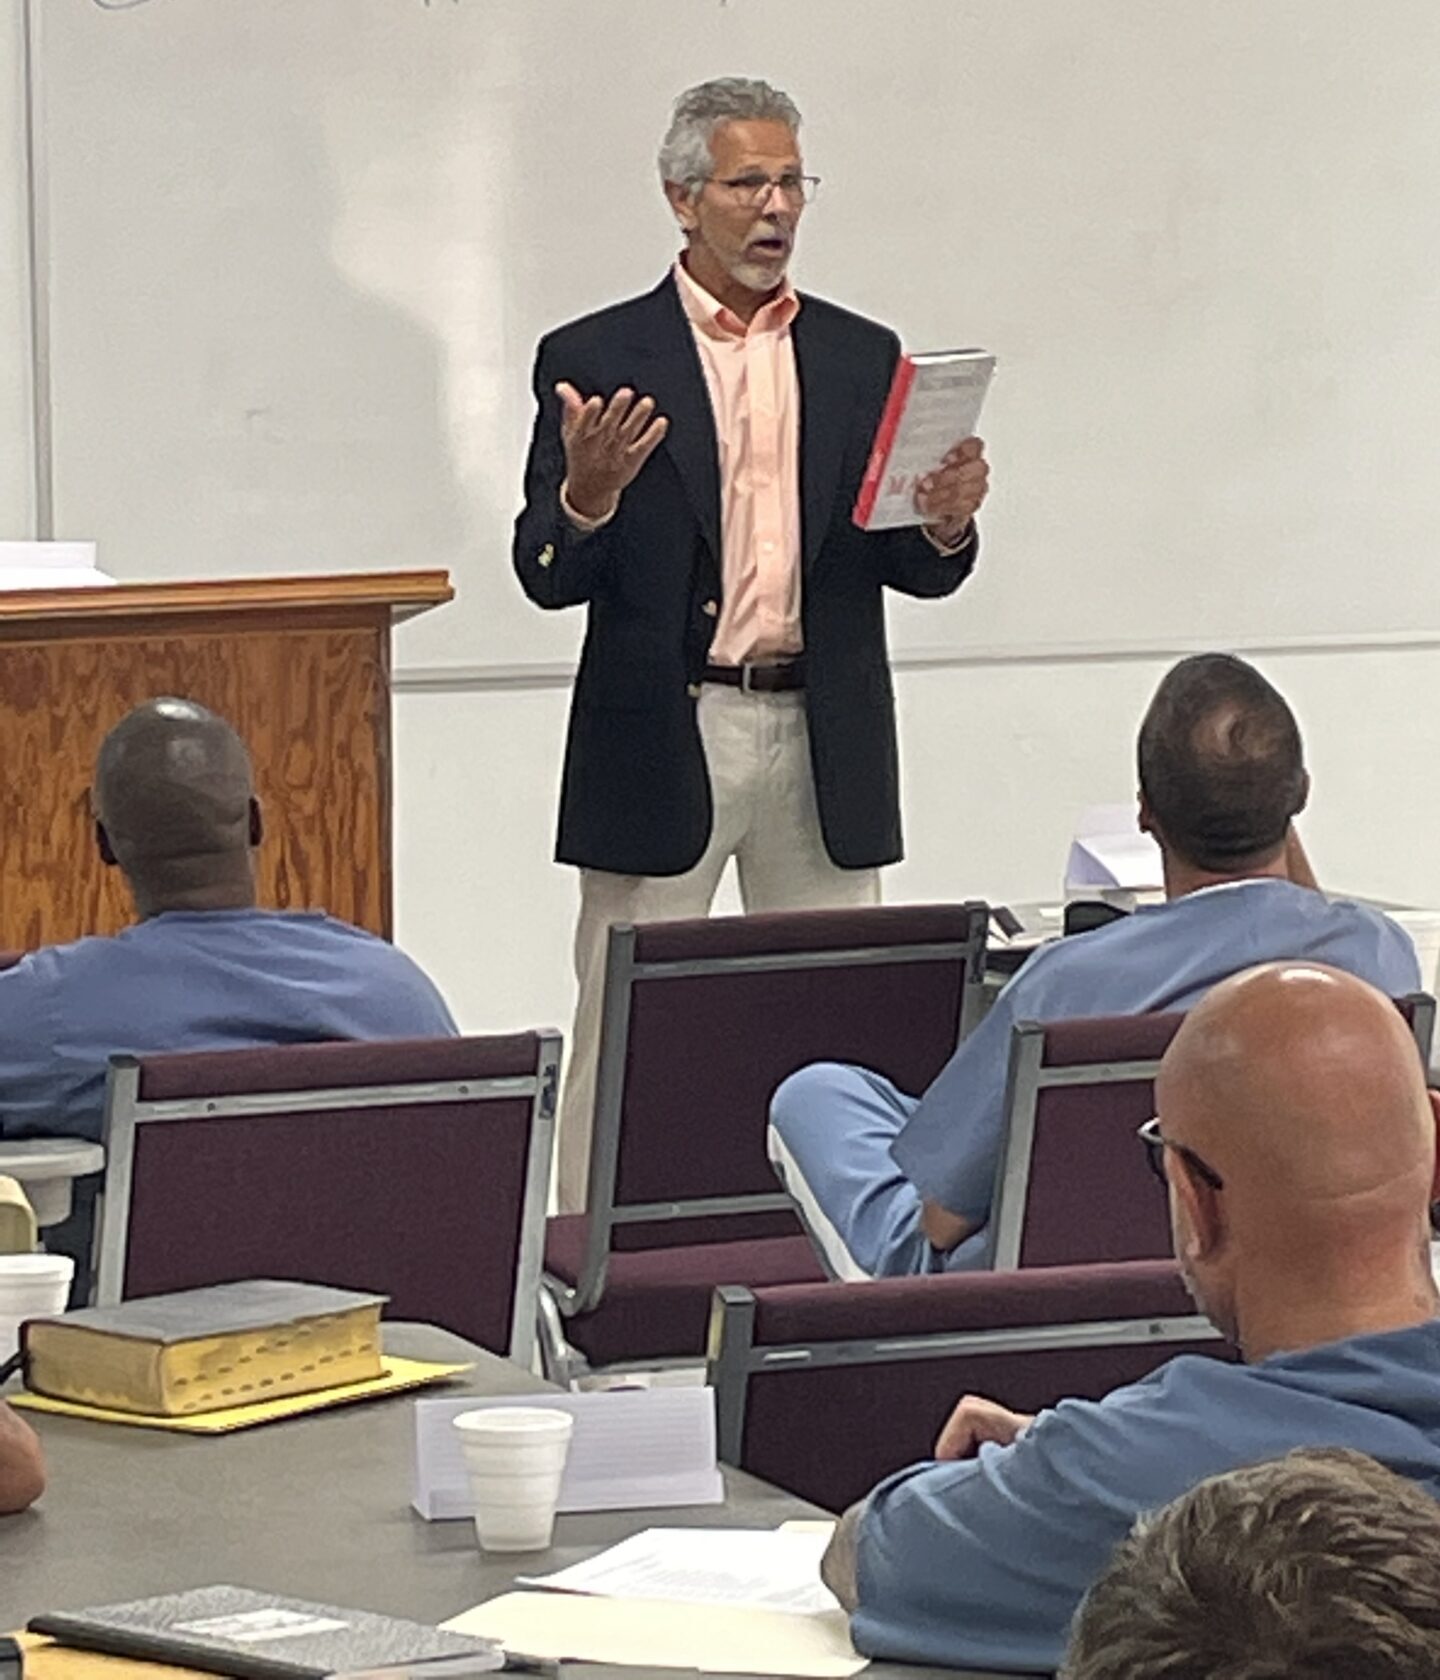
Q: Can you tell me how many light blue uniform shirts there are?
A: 3